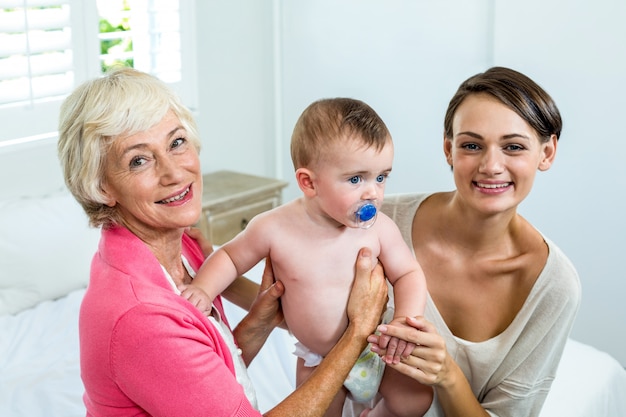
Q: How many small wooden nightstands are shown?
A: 1